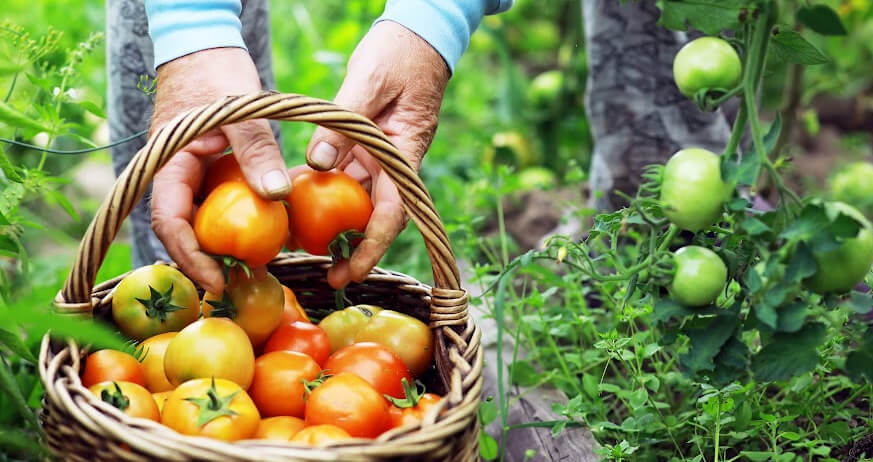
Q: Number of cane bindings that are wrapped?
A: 2